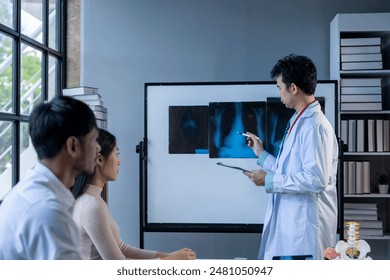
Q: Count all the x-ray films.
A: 3